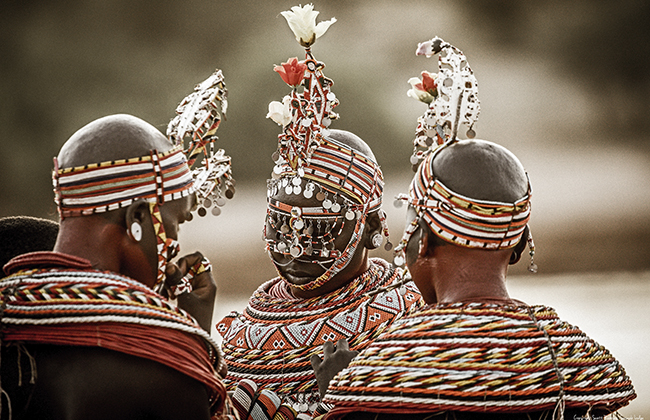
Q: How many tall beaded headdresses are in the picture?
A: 3